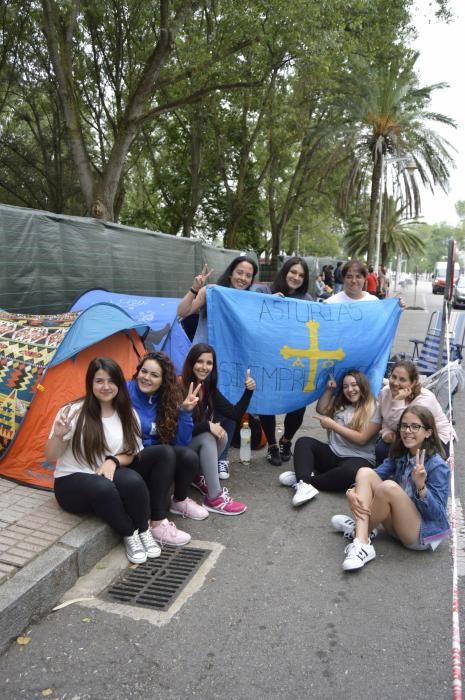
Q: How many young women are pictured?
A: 9